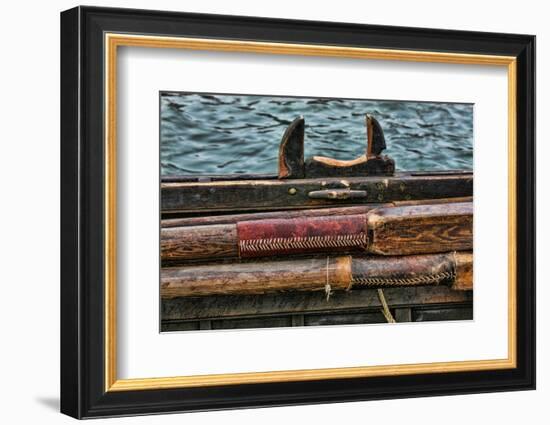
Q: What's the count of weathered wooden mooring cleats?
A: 1